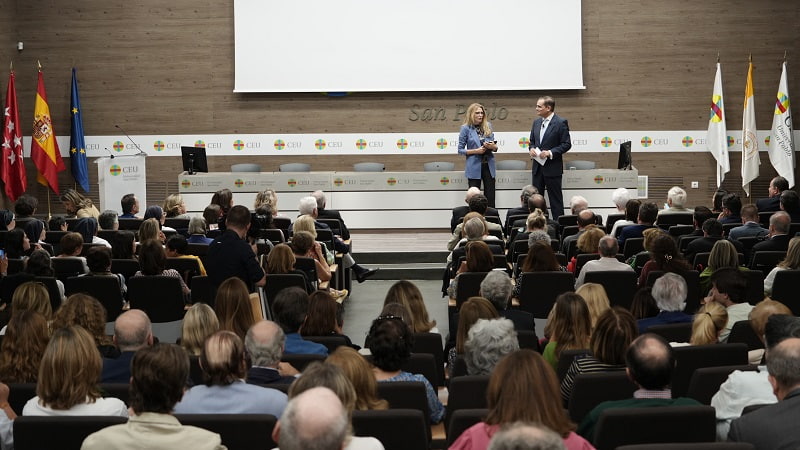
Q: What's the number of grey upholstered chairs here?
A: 6